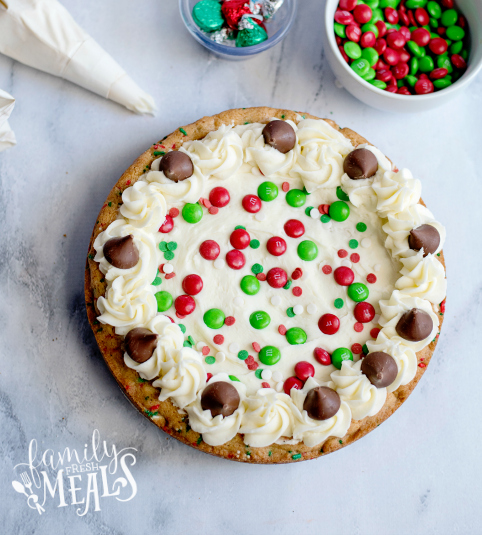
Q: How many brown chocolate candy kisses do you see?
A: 10